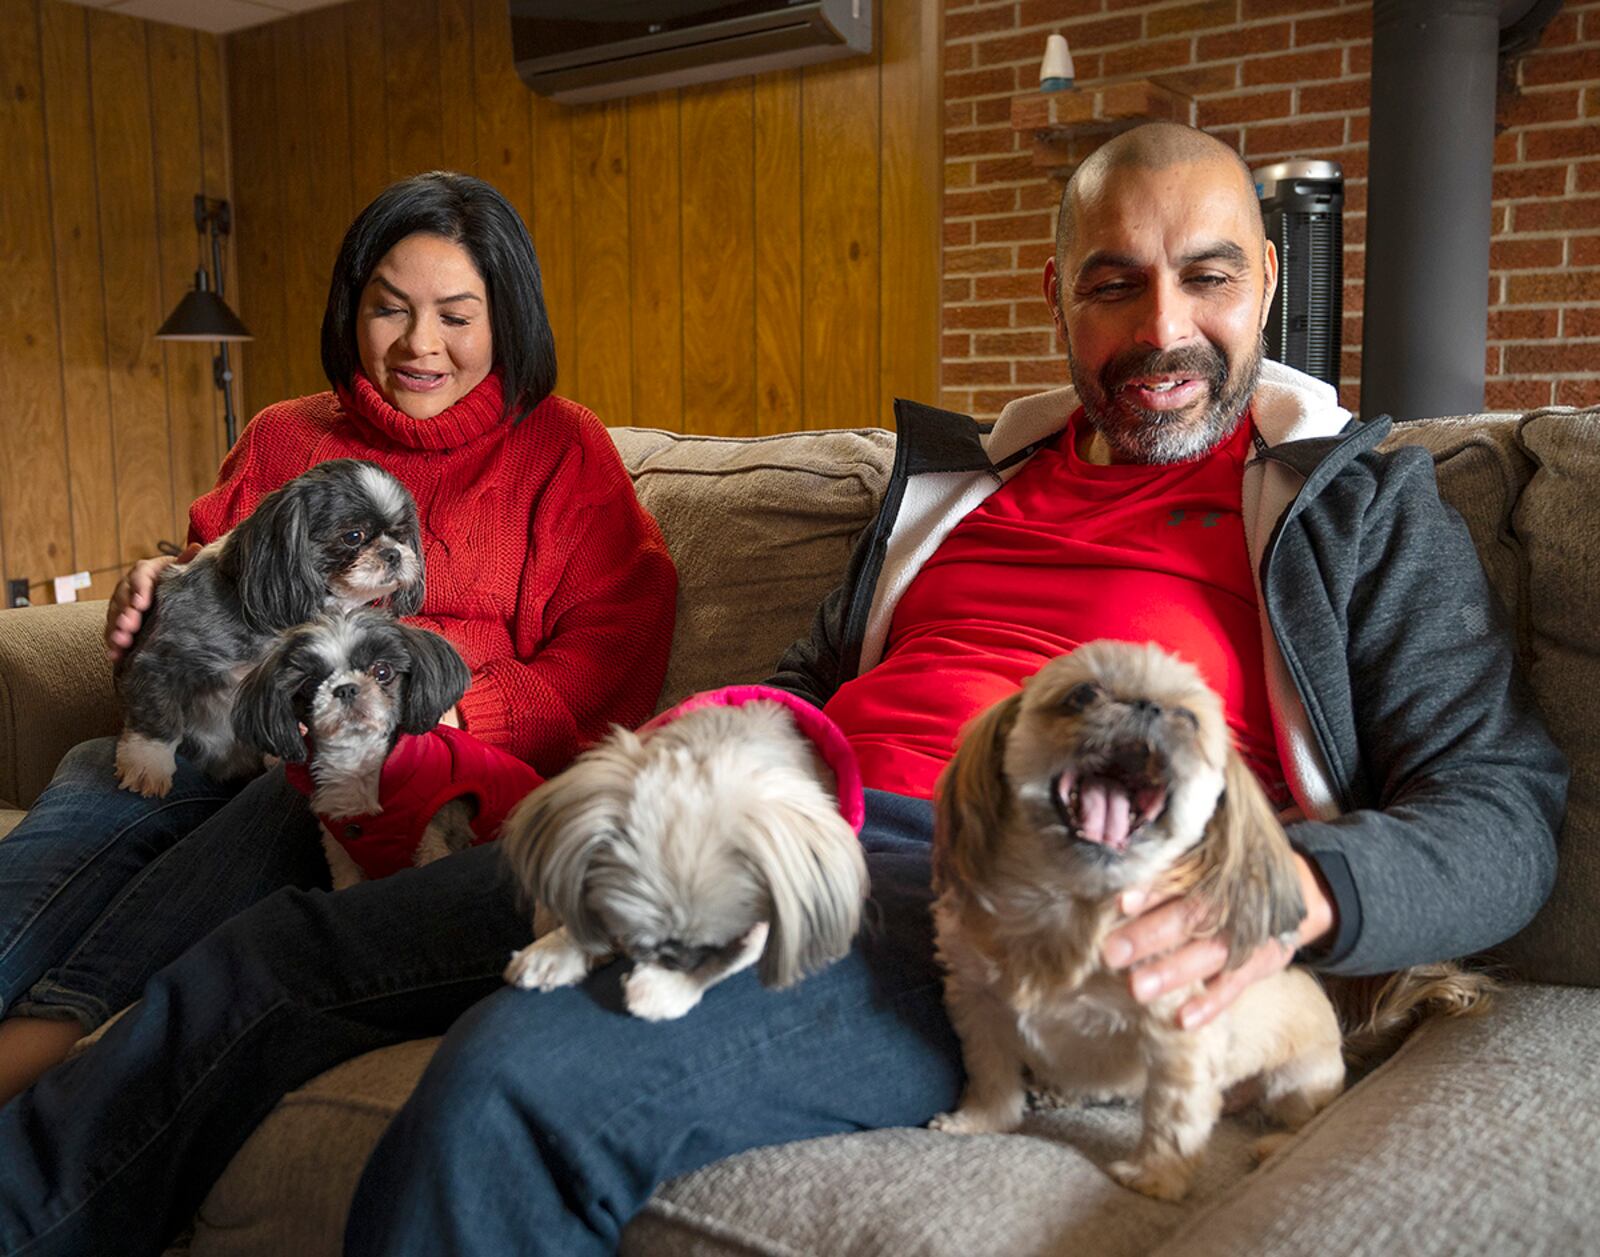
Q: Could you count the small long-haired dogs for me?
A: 4